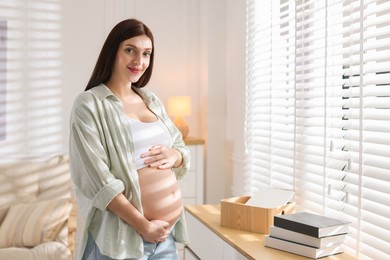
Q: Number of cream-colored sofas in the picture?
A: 1